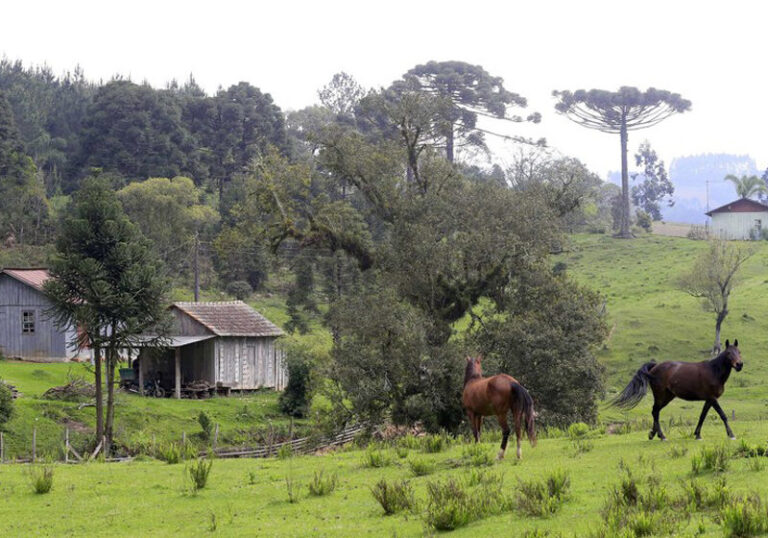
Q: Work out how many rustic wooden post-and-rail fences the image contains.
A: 1